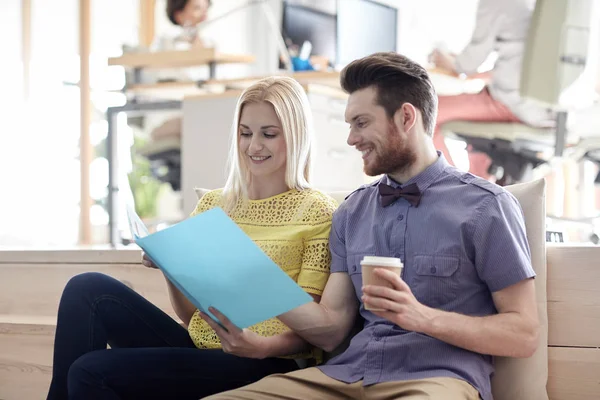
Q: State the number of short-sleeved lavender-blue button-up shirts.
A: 1